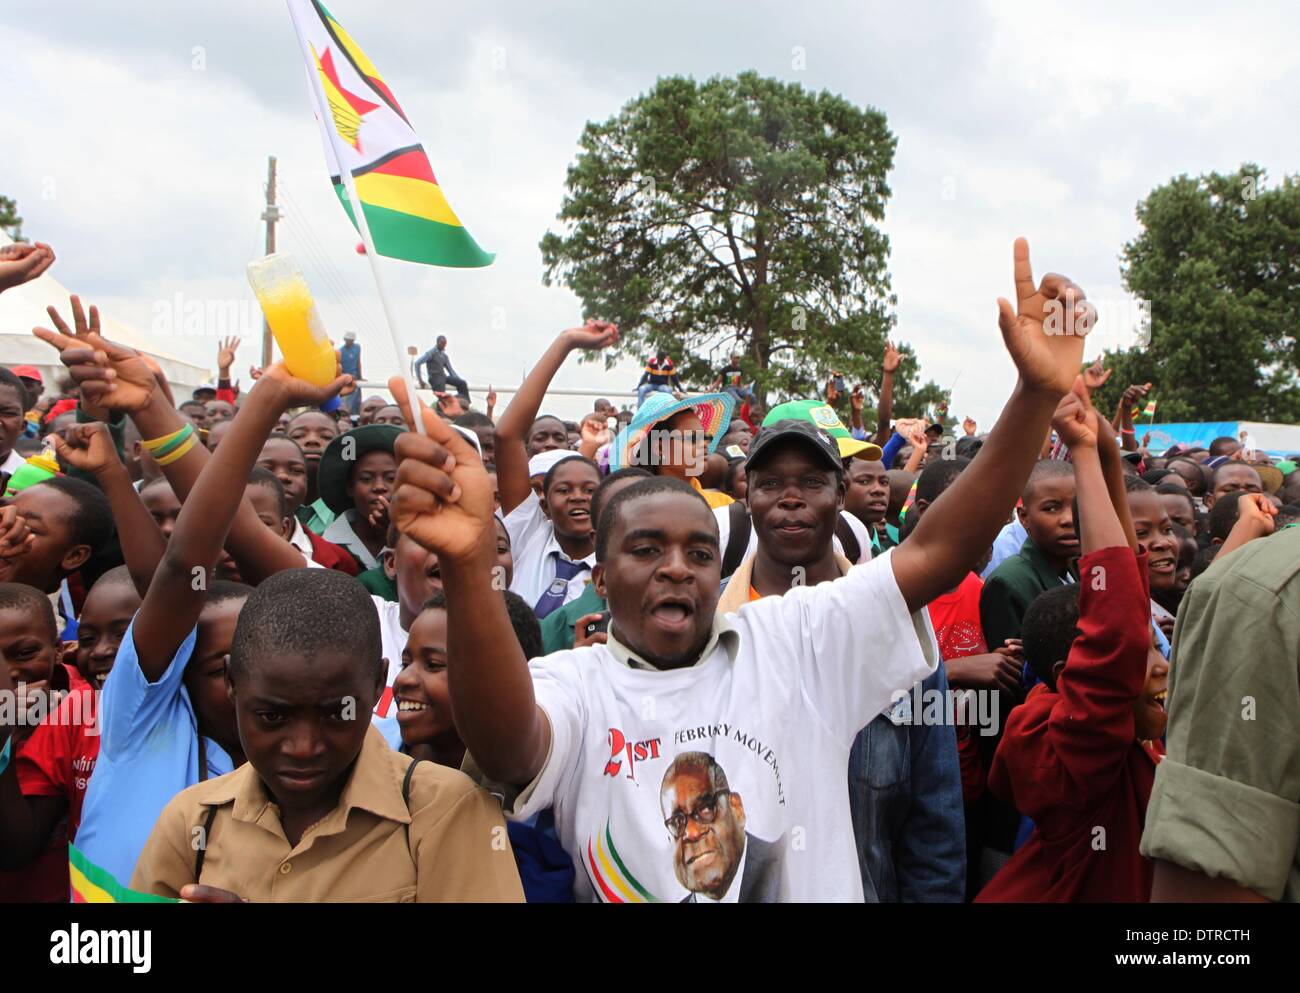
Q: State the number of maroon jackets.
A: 2